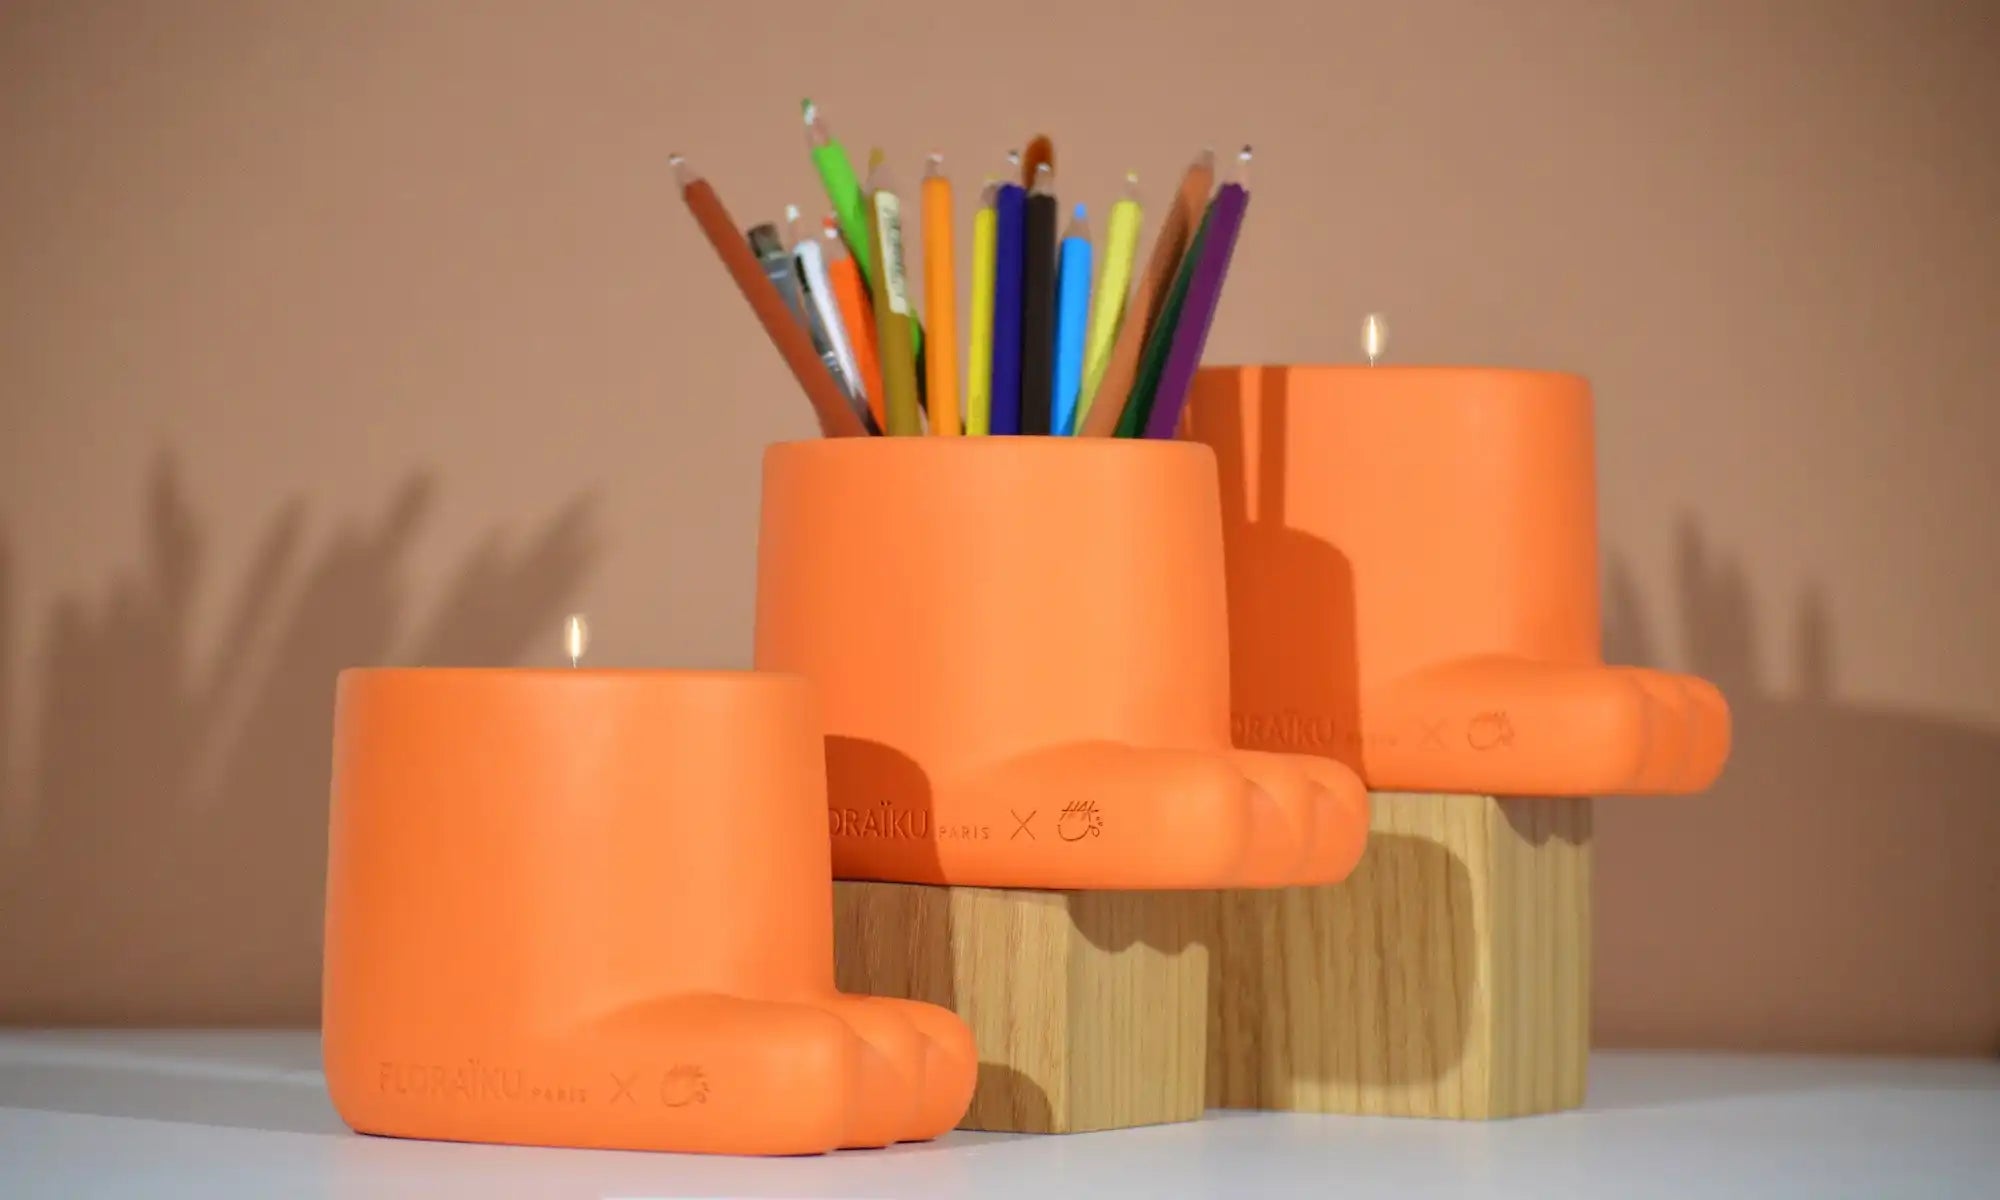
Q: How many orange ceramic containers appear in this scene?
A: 3